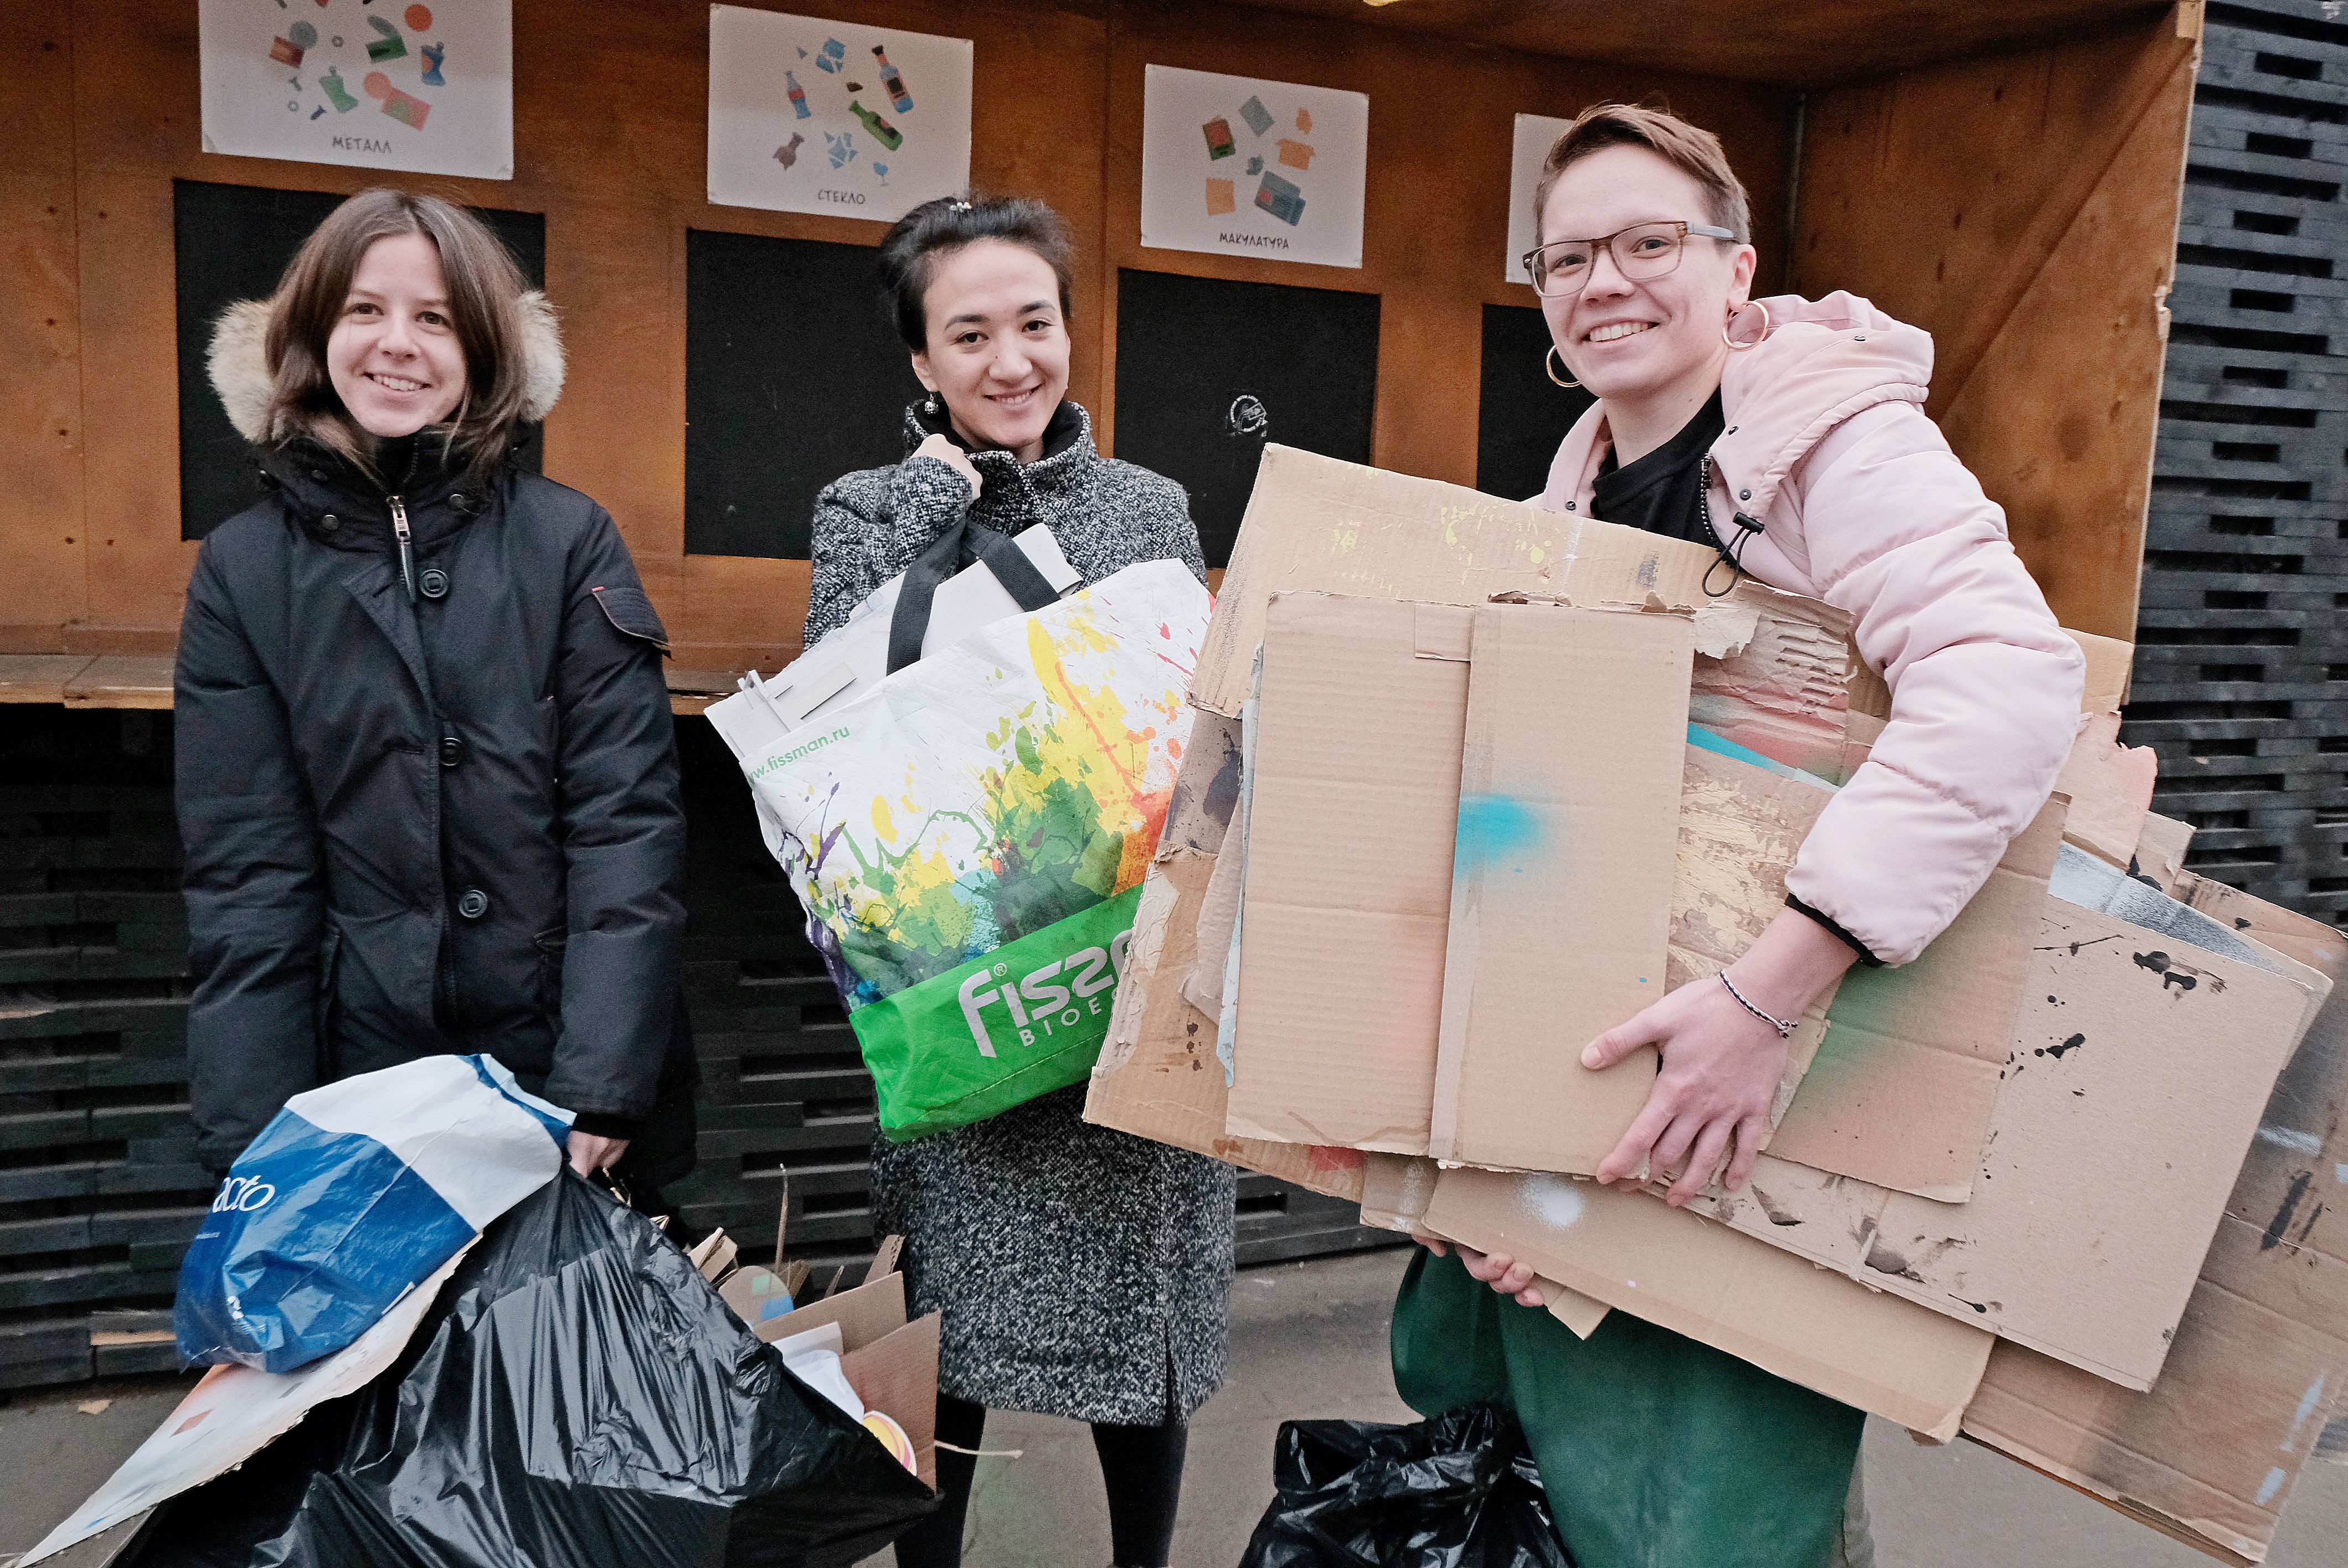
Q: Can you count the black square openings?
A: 4